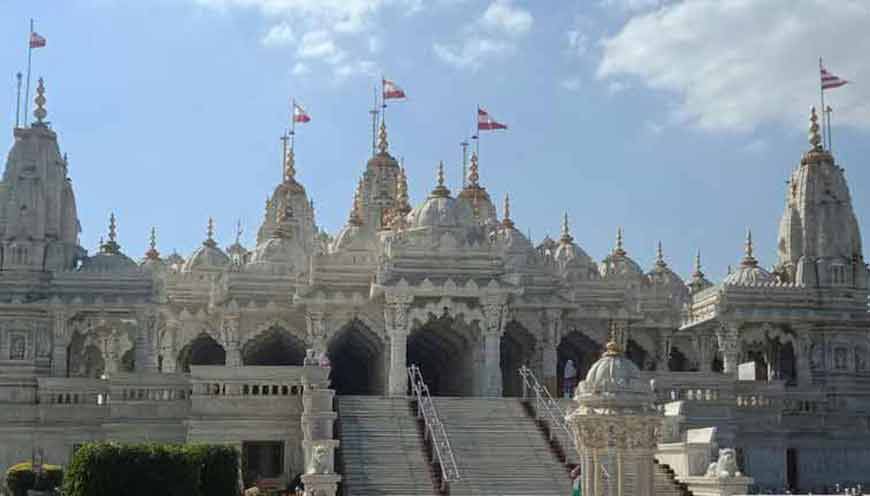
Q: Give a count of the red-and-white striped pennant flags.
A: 5